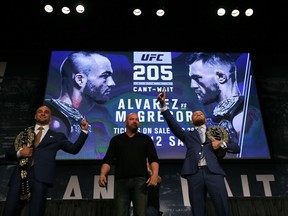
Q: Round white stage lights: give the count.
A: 8